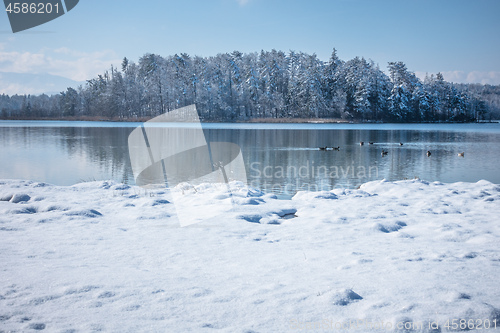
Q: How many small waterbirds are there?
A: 8